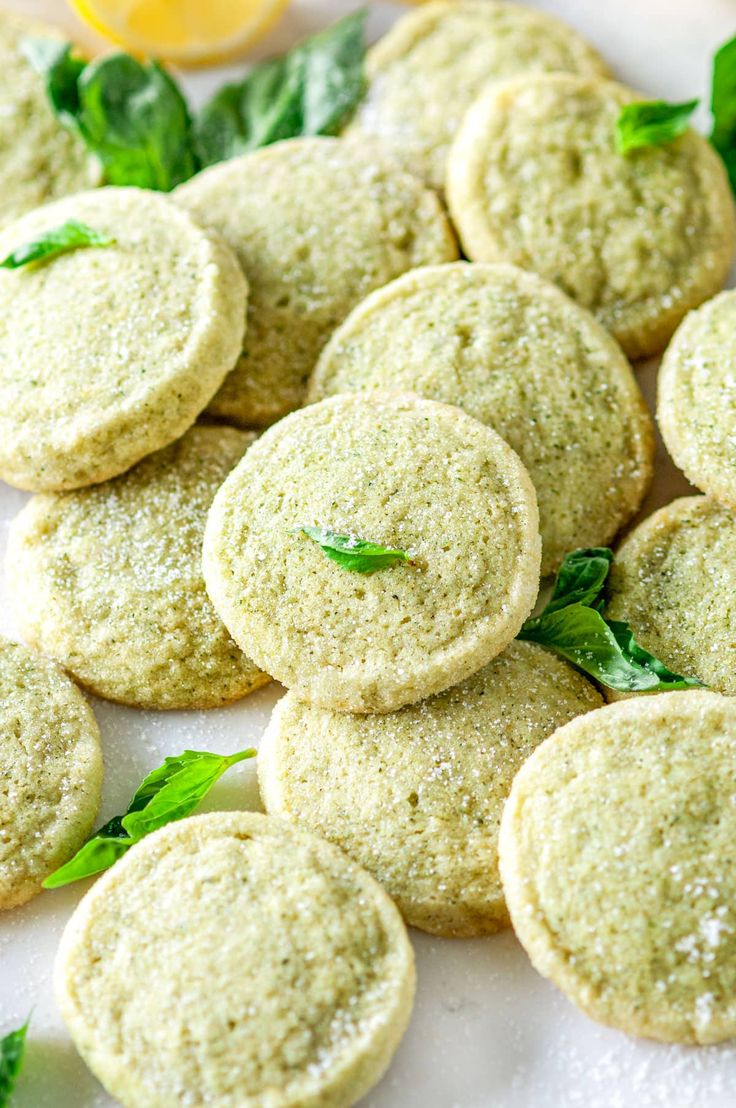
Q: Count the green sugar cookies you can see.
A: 14